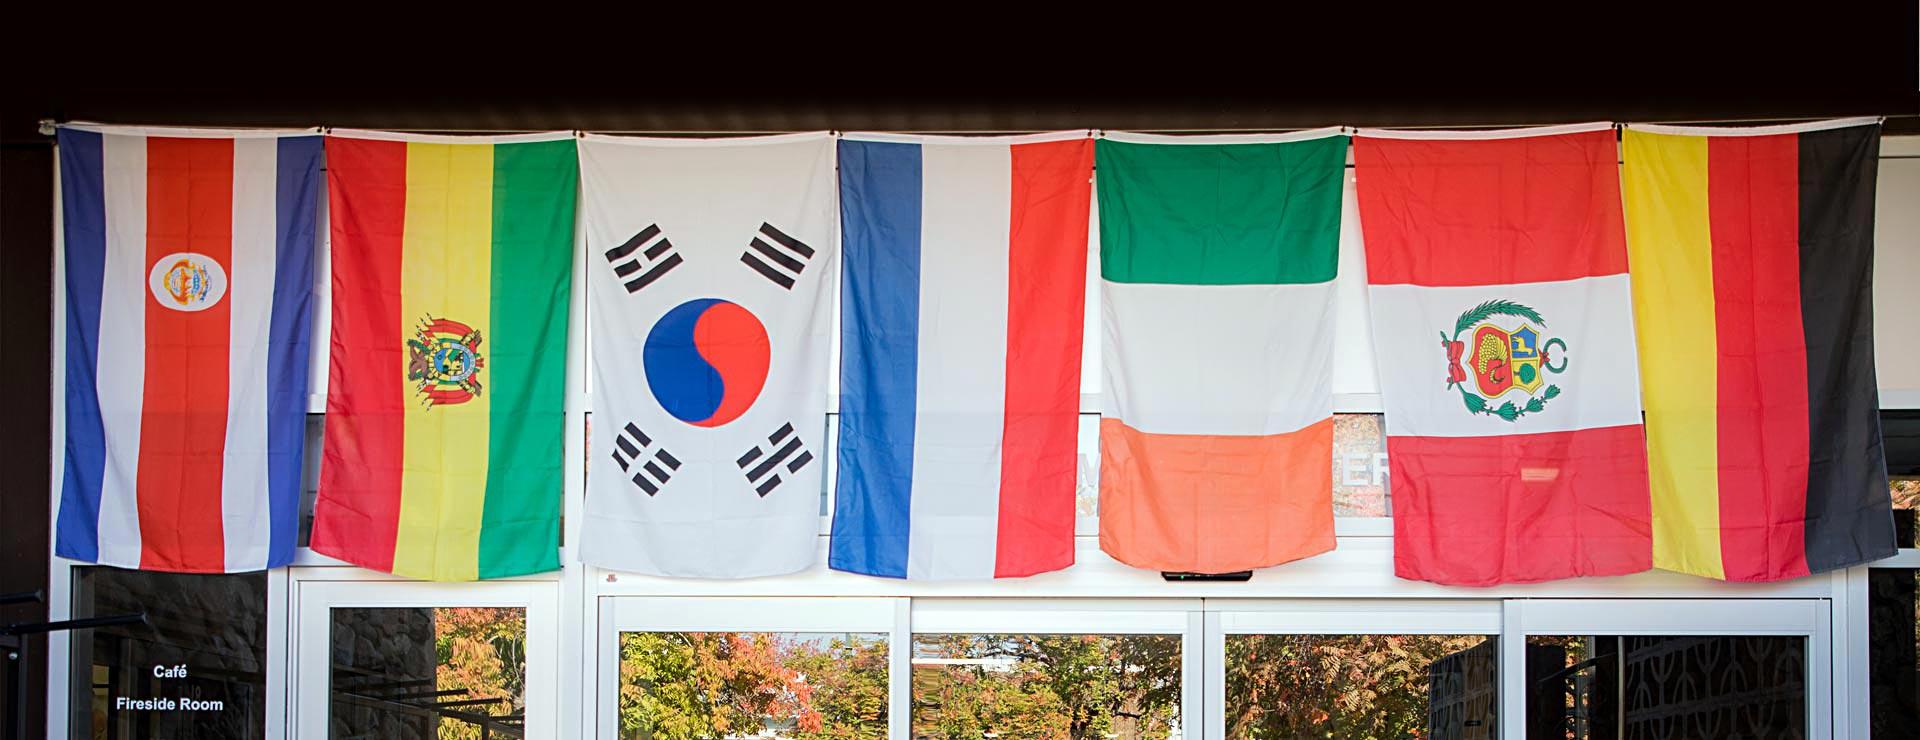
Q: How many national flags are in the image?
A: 7